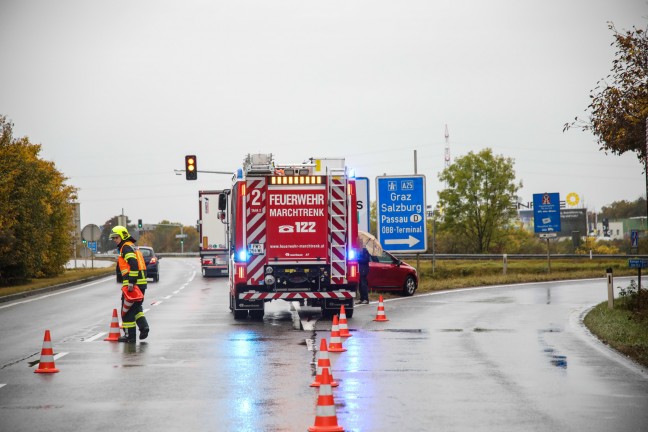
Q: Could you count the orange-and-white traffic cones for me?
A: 8